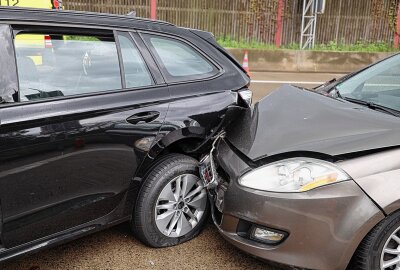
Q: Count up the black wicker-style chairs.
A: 0